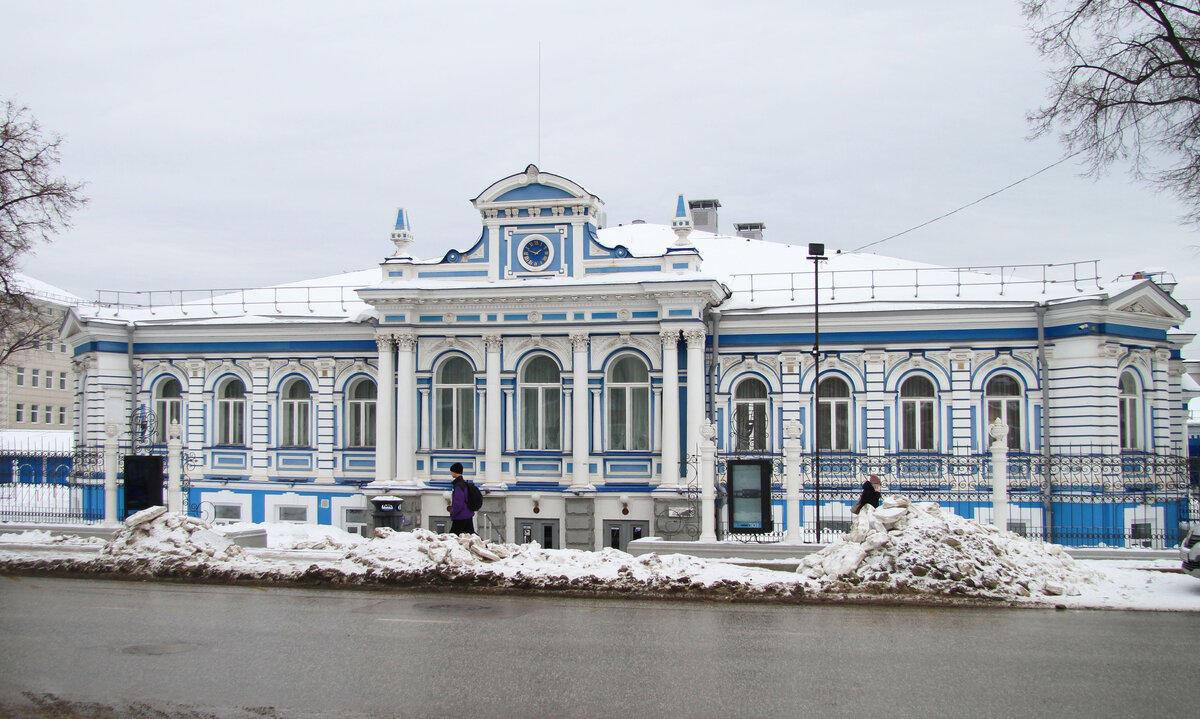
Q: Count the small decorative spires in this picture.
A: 2